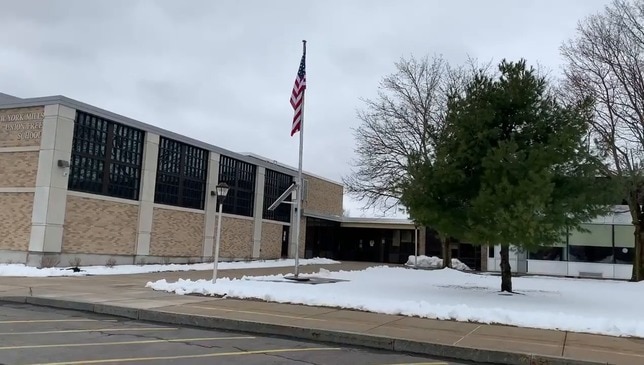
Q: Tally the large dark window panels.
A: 4